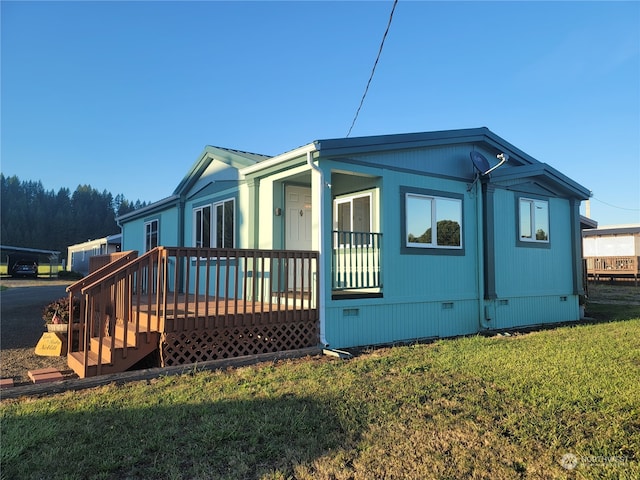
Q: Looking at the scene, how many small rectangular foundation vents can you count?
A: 4